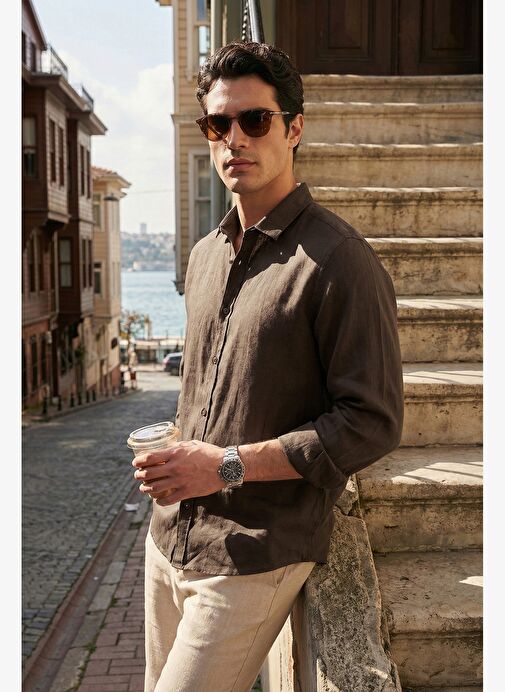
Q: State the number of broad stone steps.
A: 9